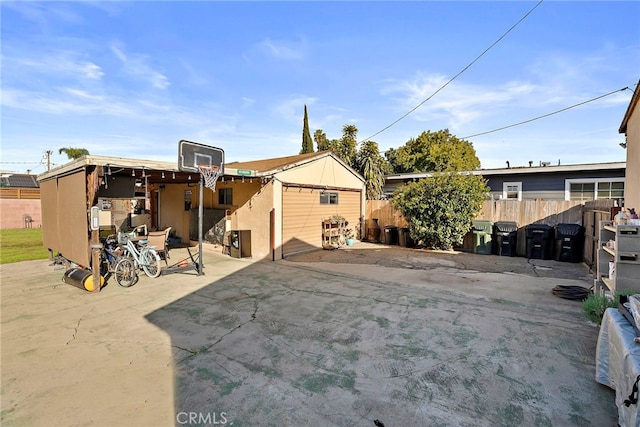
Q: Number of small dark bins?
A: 2